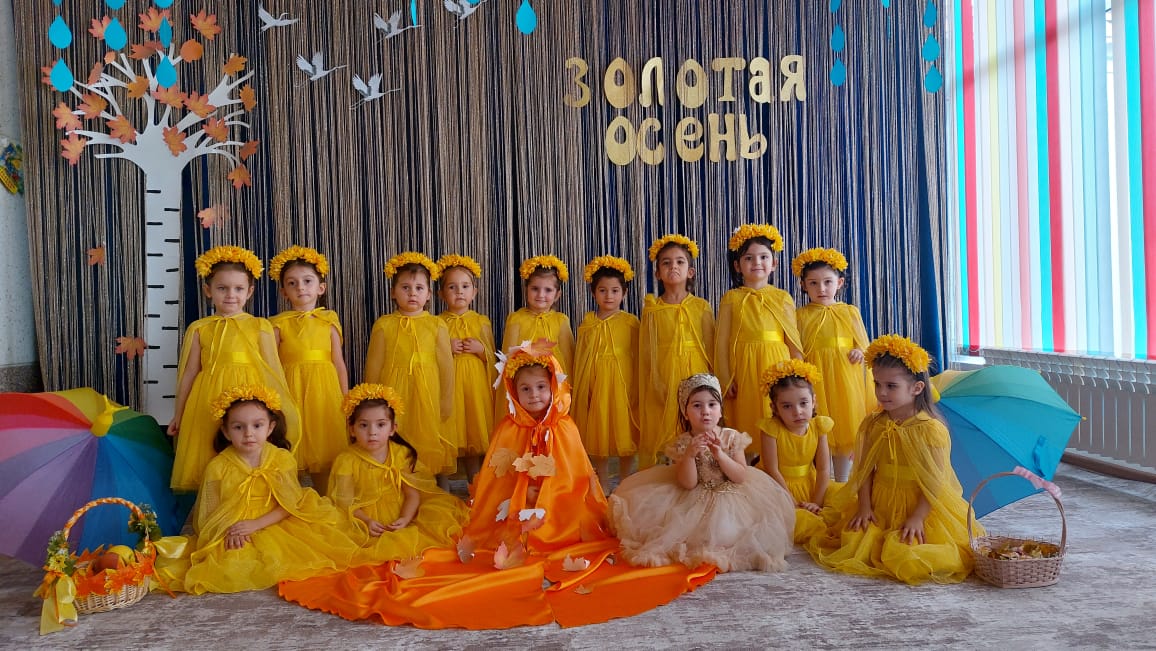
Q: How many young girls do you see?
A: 15